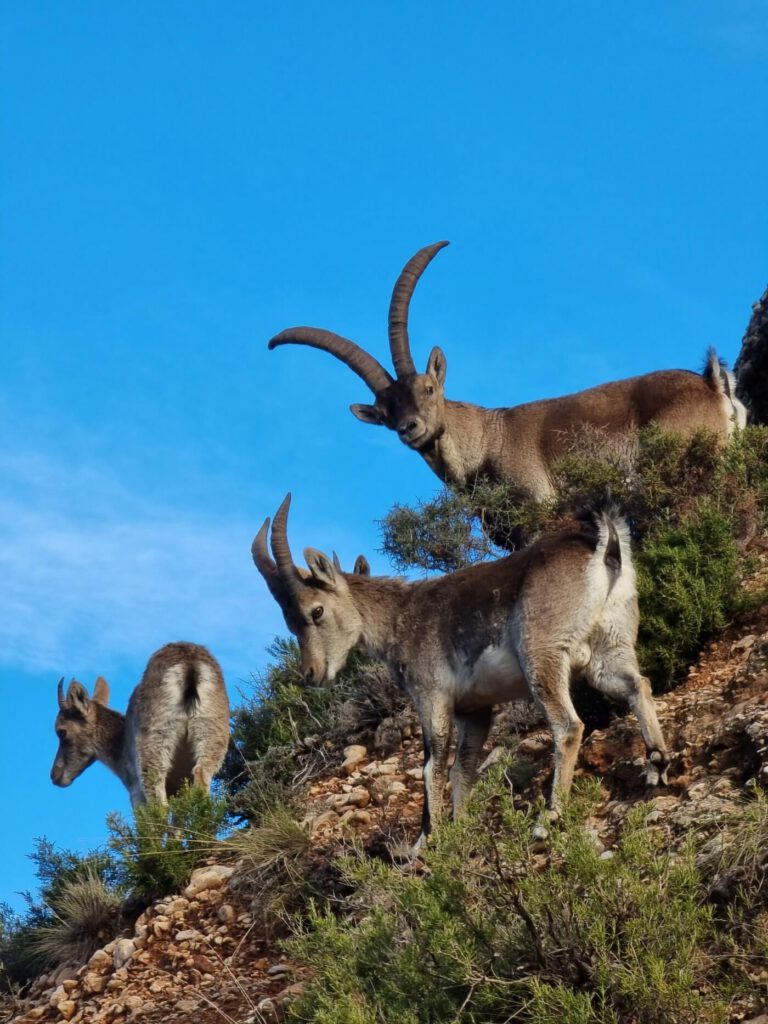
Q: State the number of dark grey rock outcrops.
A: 1